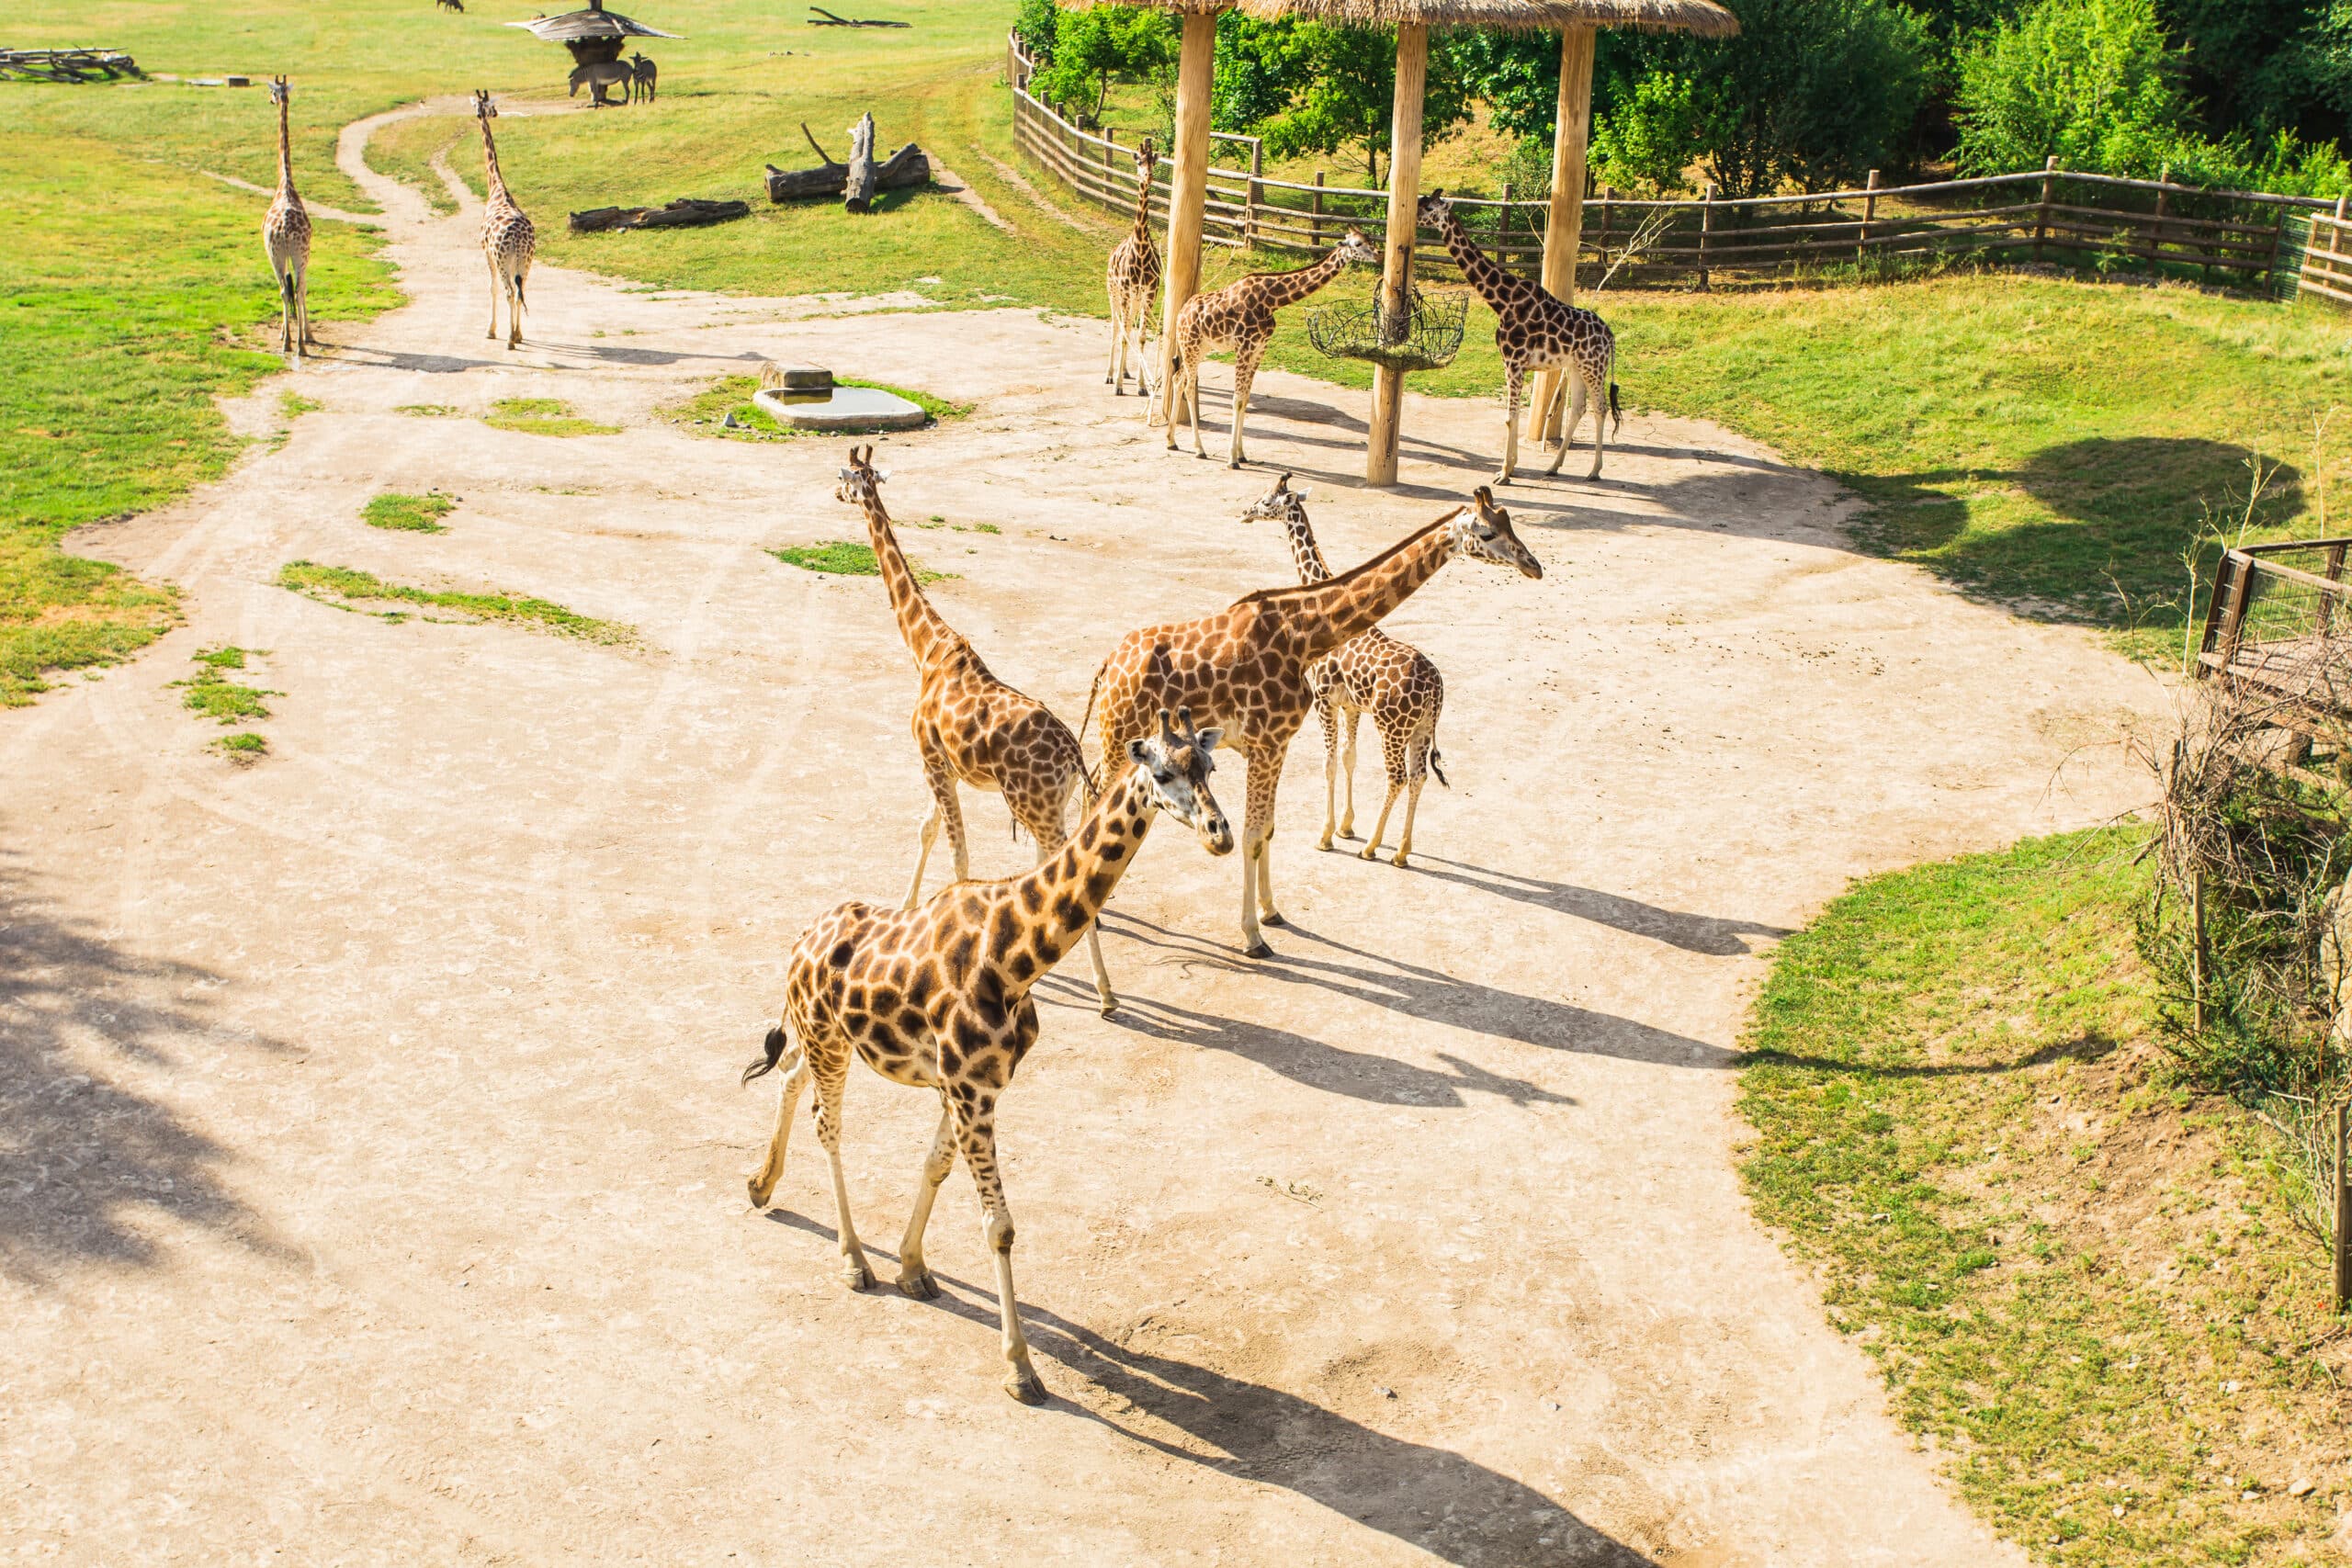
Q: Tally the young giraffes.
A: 1